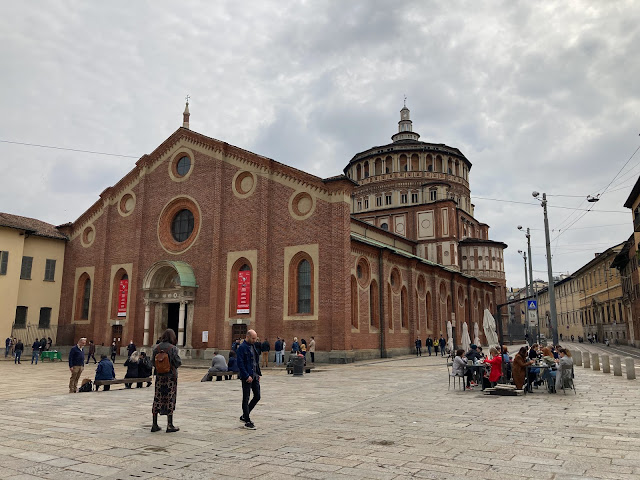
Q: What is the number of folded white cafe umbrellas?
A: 4